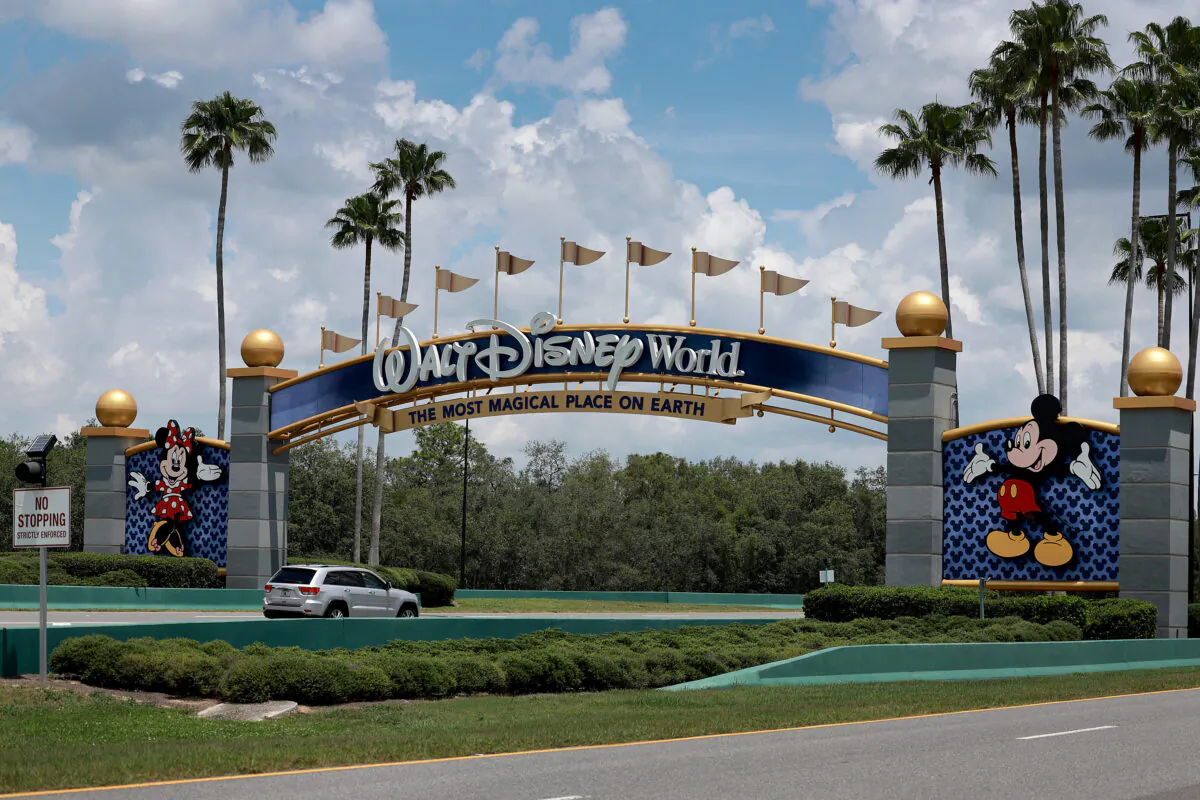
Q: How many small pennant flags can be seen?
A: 9